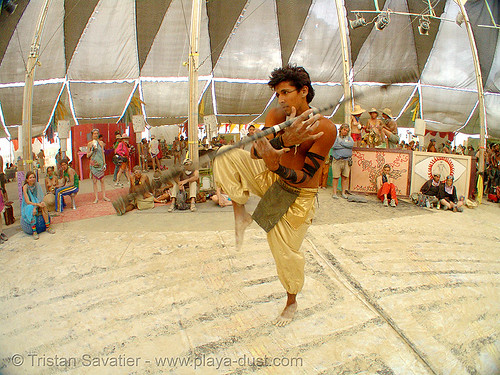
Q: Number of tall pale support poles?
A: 4